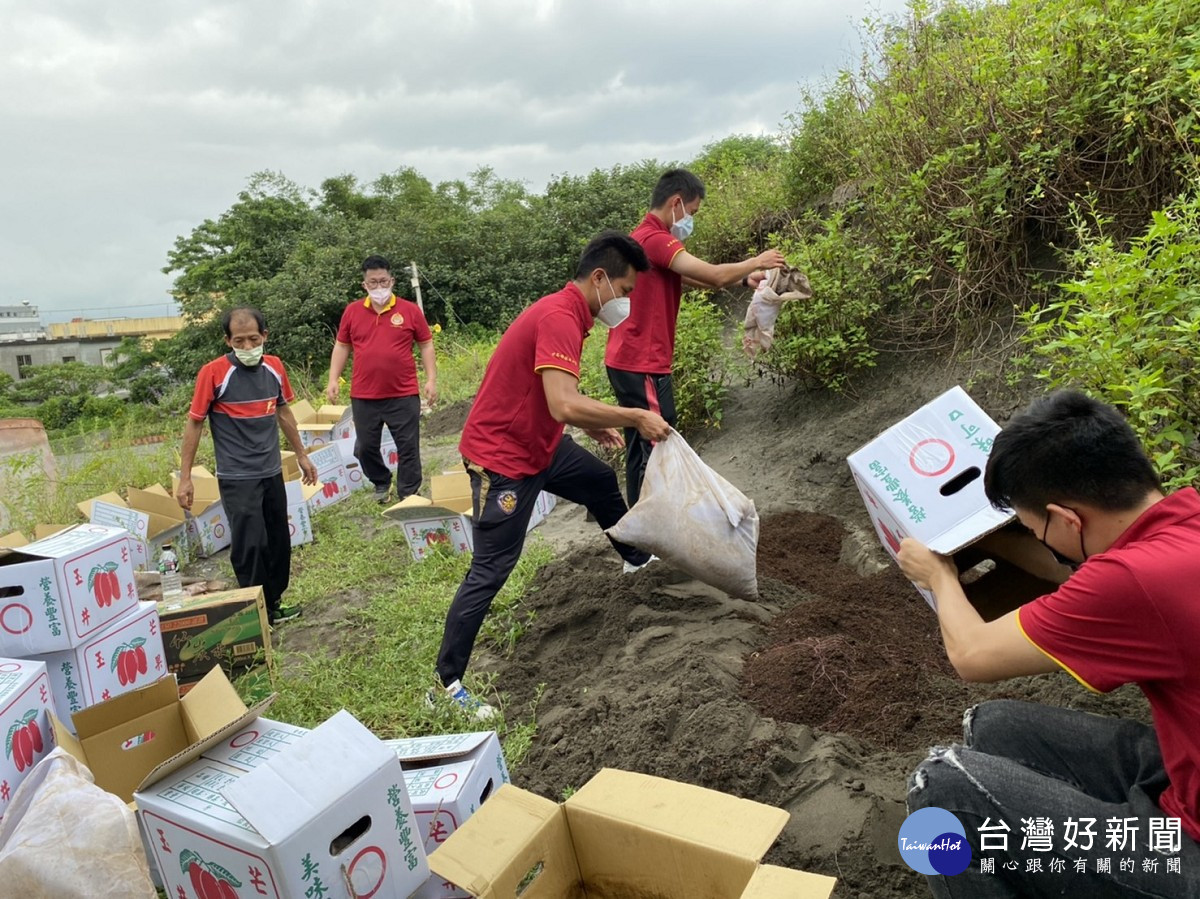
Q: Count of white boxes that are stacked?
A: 2